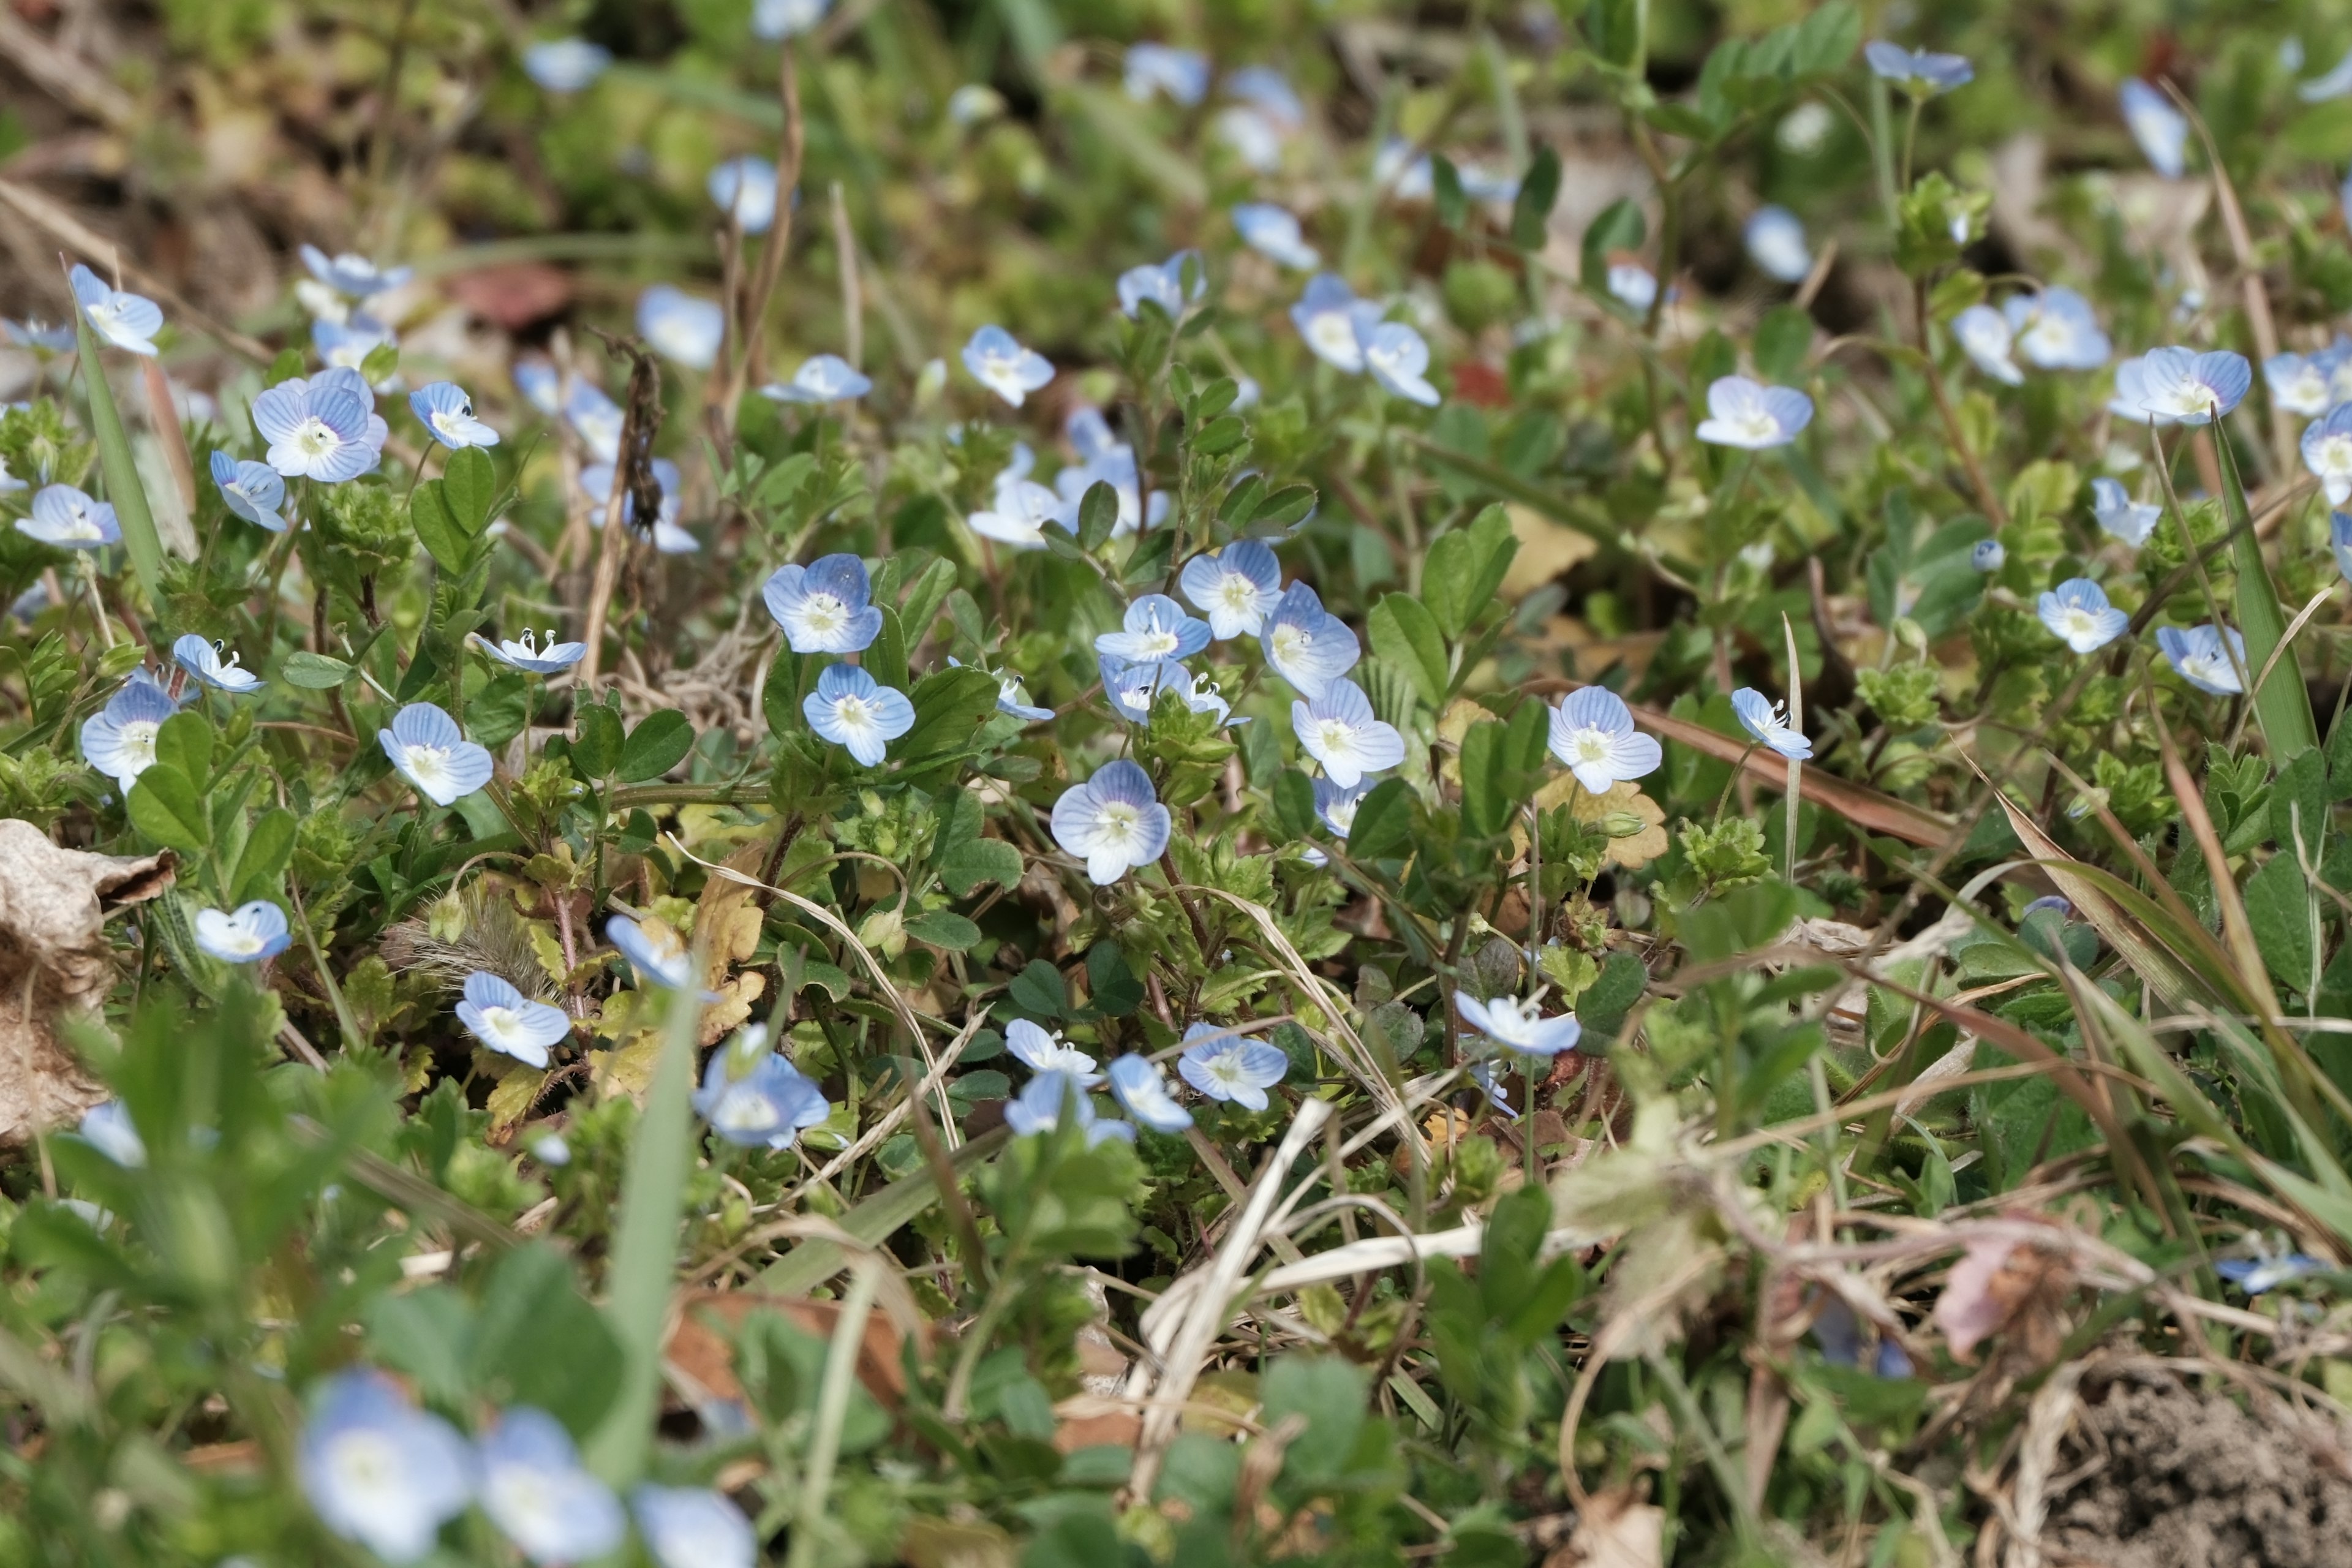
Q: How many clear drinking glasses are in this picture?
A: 0